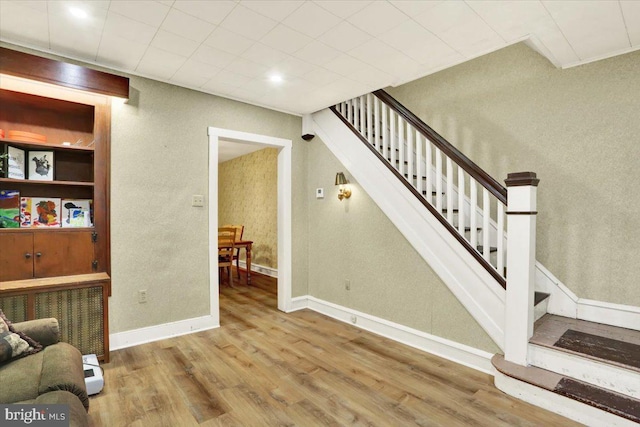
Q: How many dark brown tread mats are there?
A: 2